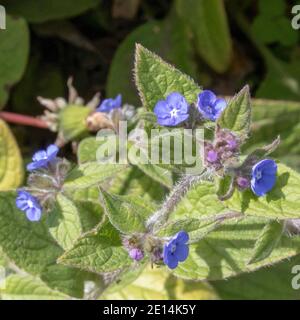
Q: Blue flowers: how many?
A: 7